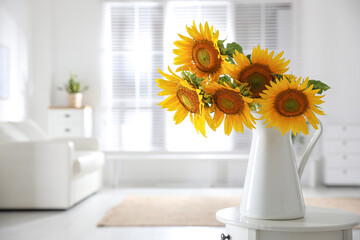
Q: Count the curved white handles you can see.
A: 1